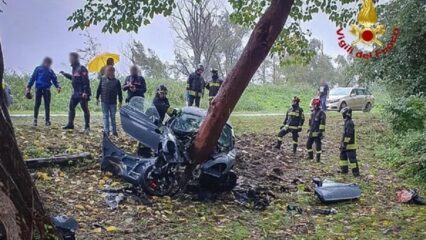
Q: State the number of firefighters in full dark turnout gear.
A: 6